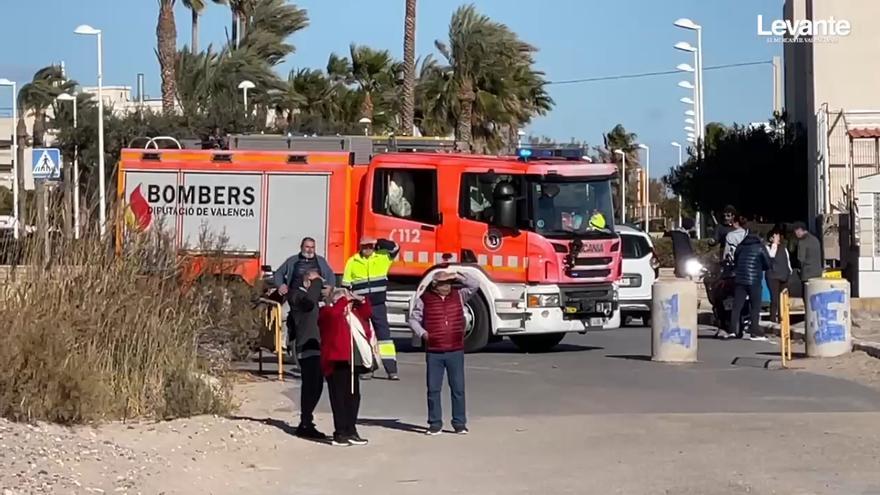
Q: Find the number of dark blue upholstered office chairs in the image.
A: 0